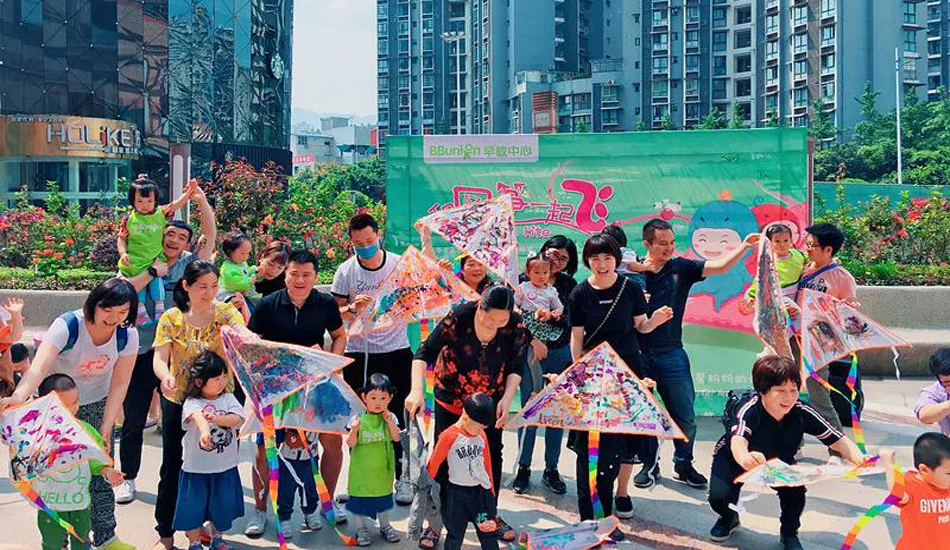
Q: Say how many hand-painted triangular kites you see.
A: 10